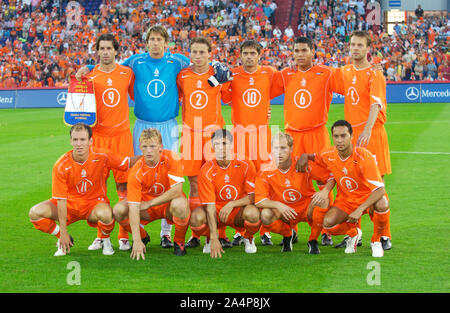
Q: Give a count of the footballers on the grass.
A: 11